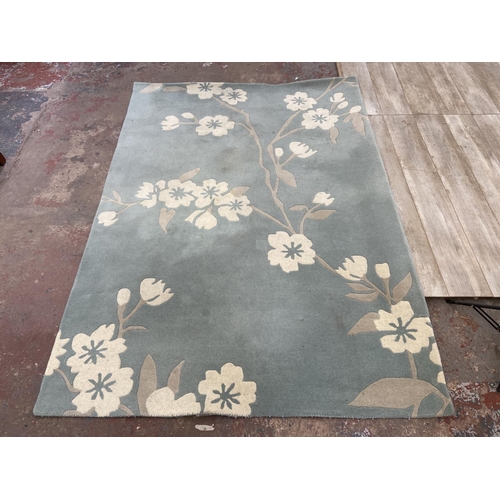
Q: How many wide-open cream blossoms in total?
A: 13